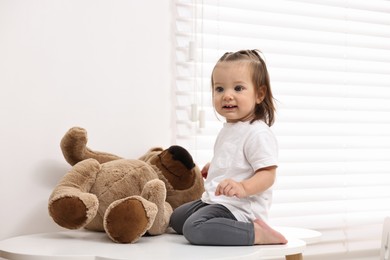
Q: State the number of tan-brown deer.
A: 0